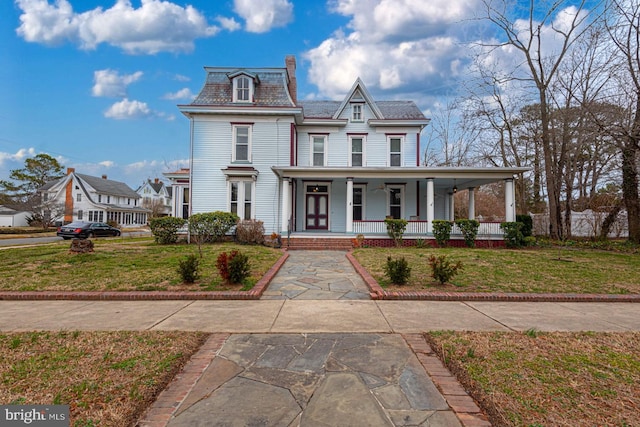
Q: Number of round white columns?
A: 6